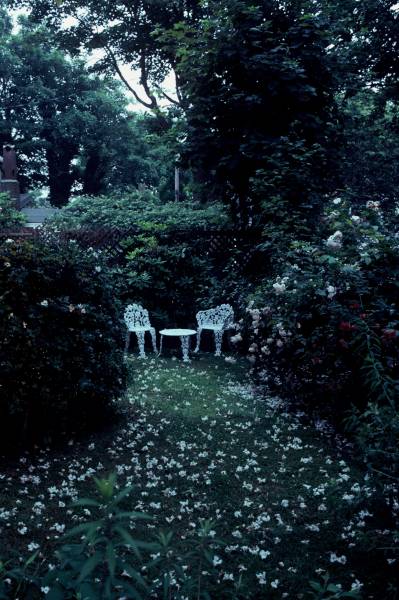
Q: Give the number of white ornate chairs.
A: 2